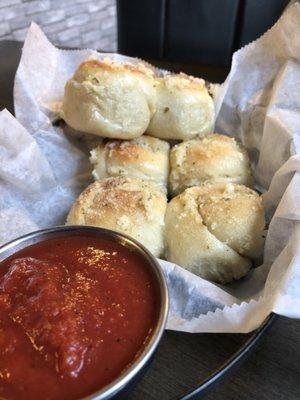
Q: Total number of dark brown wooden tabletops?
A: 1